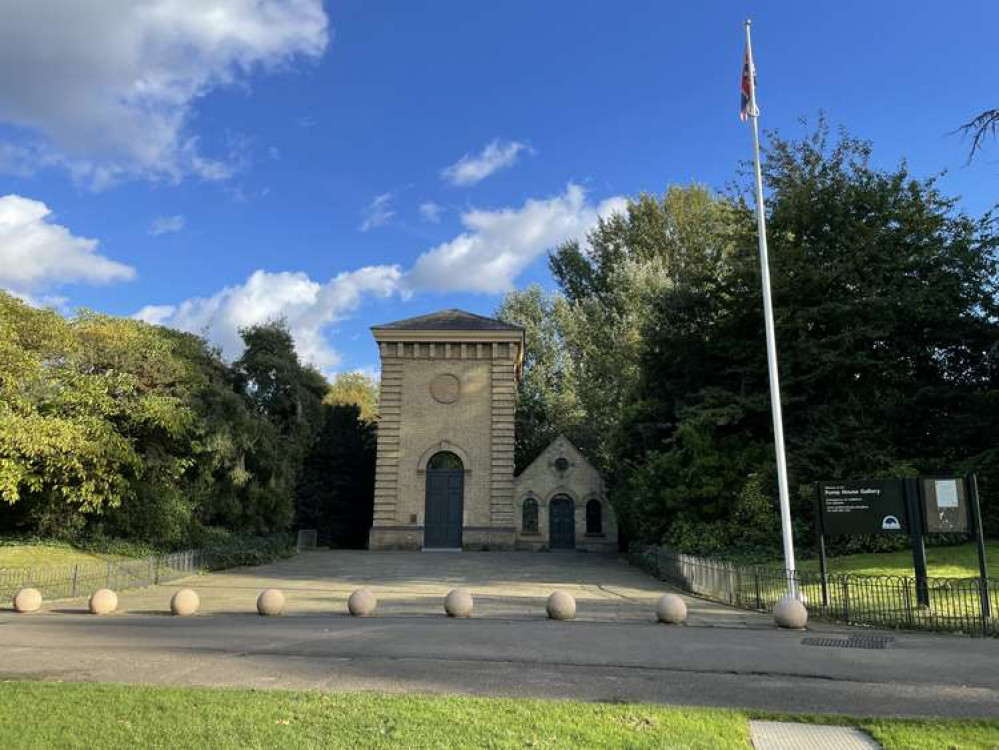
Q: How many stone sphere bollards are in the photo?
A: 9